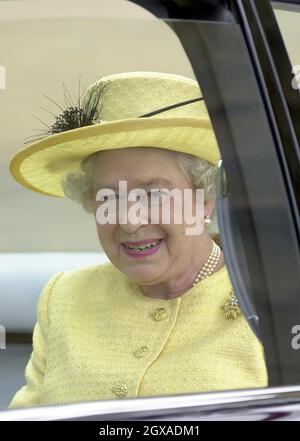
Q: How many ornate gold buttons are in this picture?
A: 3